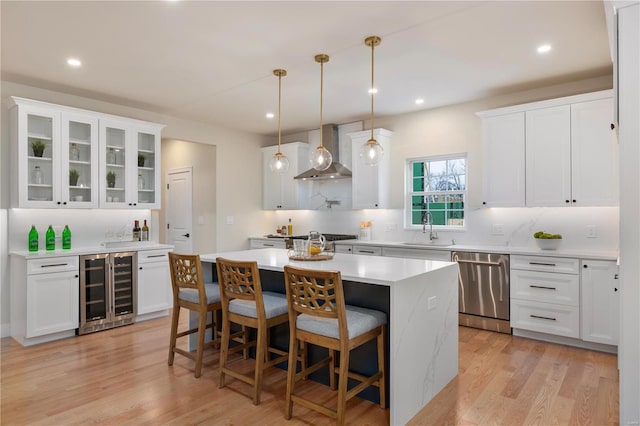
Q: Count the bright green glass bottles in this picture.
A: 3